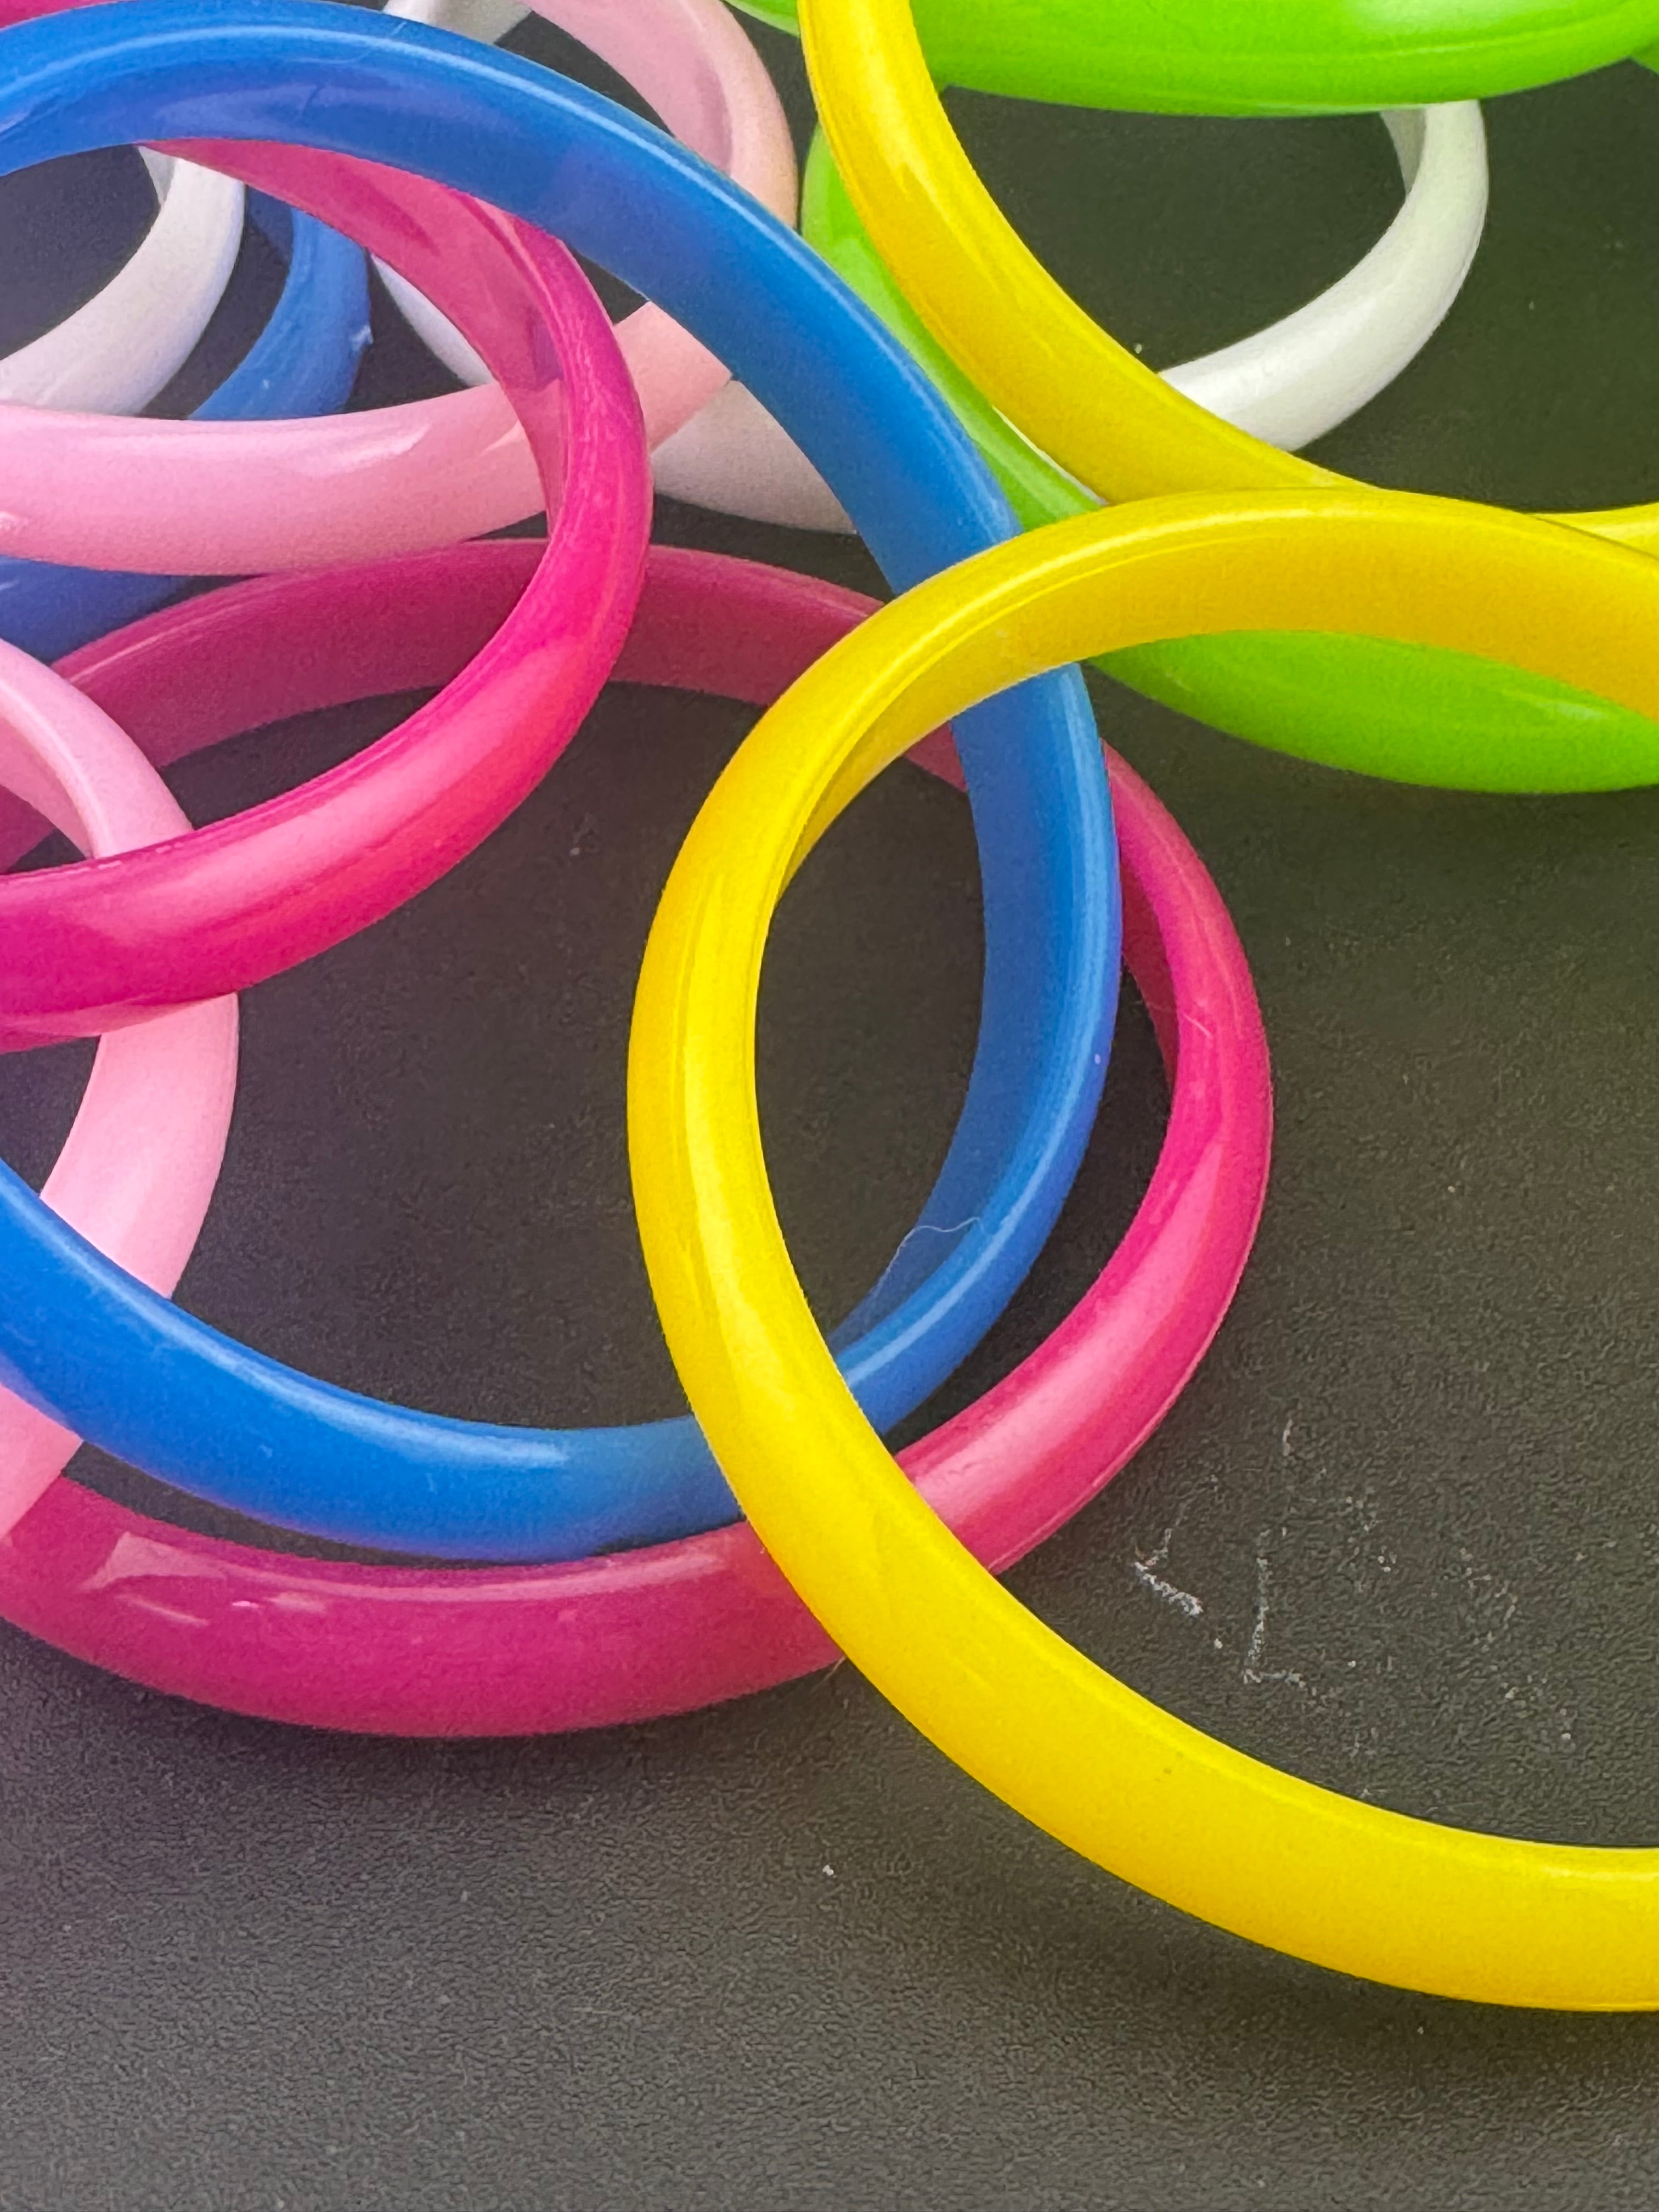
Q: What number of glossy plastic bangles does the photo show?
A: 12